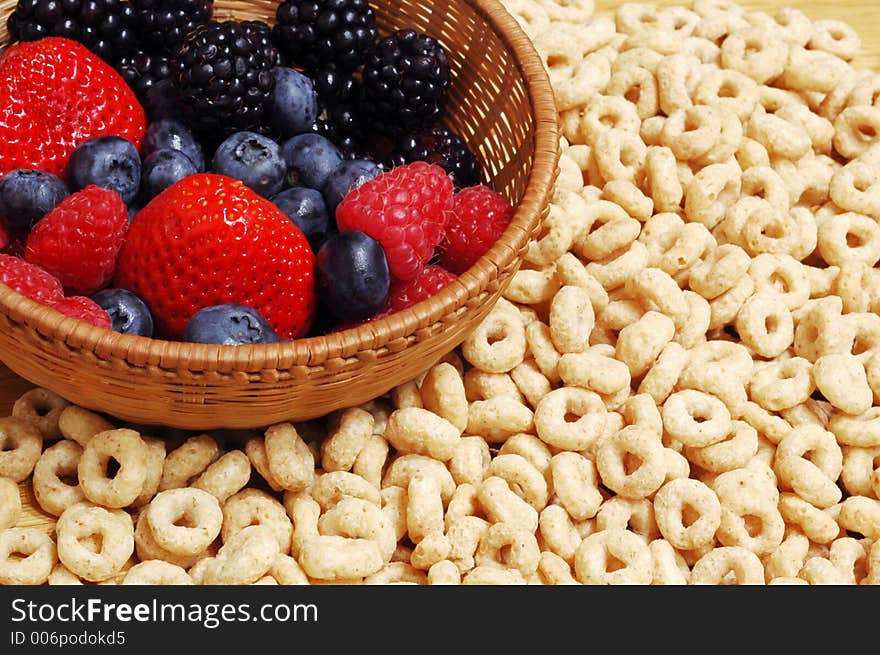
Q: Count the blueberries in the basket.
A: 12